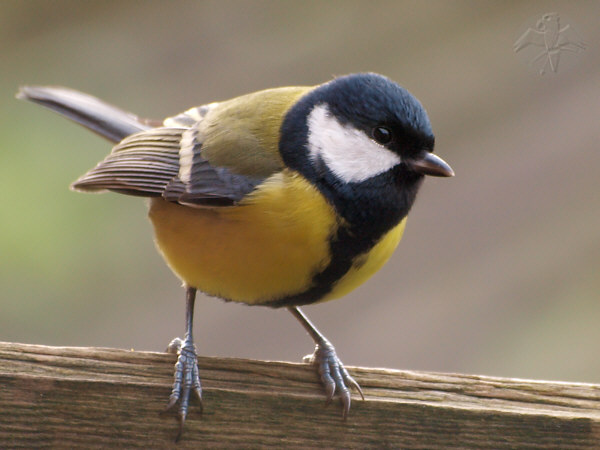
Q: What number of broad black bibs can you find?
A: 1